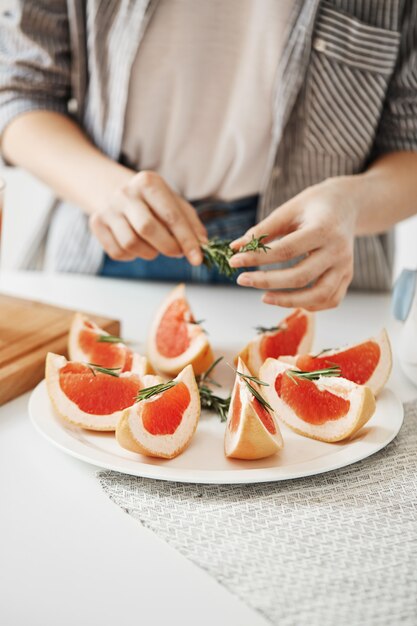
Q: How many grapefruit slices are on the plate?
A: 8